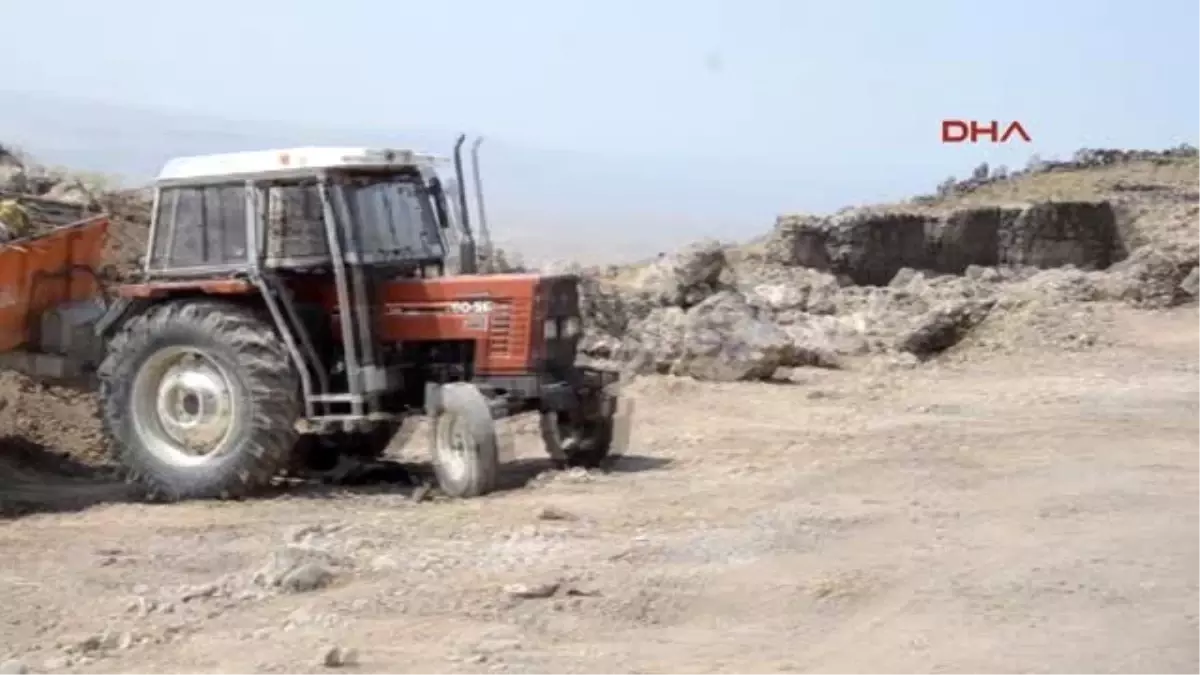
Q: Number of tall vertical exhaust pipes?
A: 2